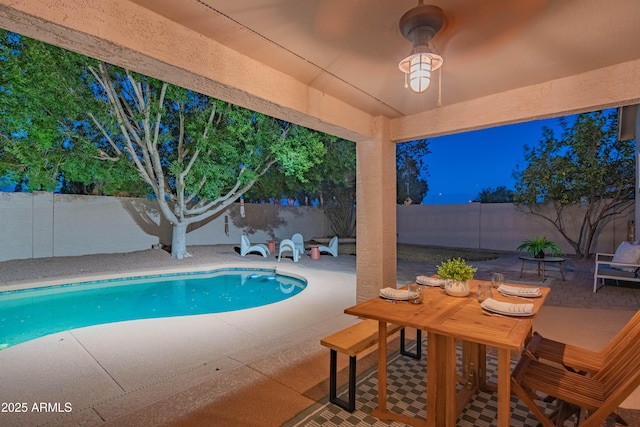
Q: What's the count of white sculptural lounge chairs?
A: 4